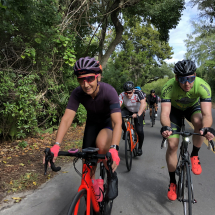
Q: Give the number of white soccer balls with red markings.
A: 0